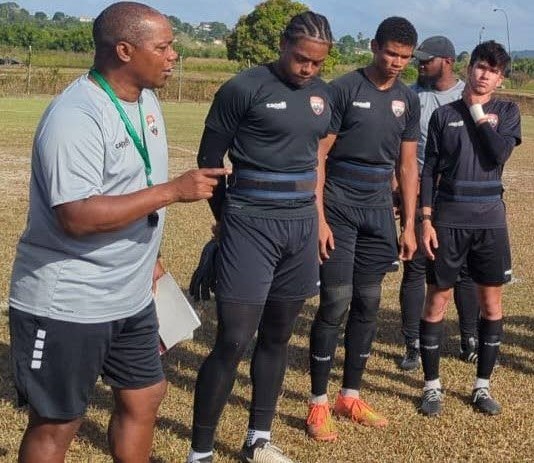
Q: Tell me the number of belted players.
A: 3